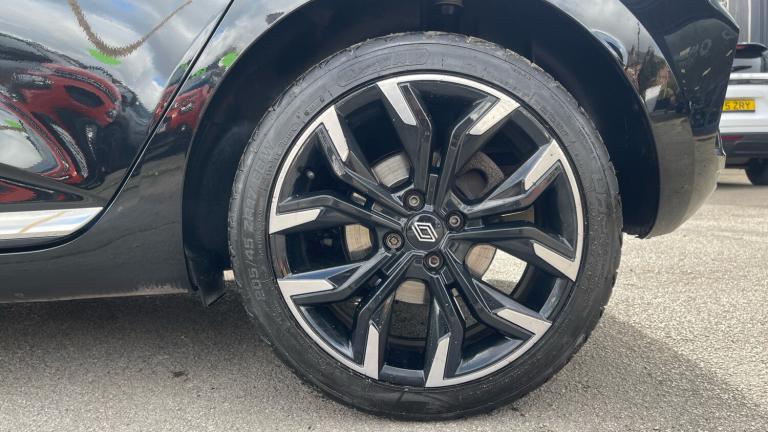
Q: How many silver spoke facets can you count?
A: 10